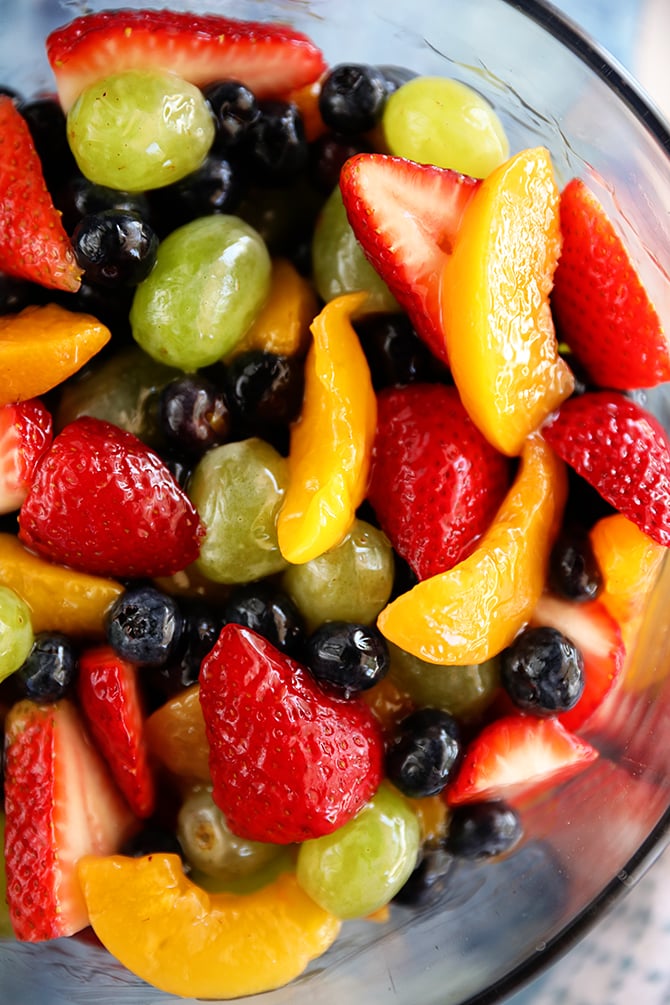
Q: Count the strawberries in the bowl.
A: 13